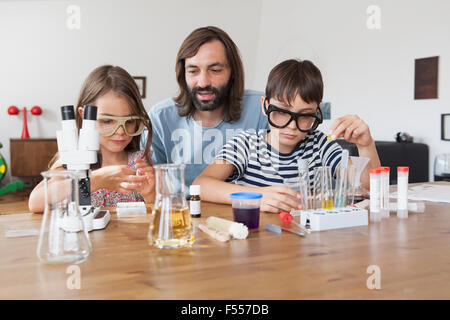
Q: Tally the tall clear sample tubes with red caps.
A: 3